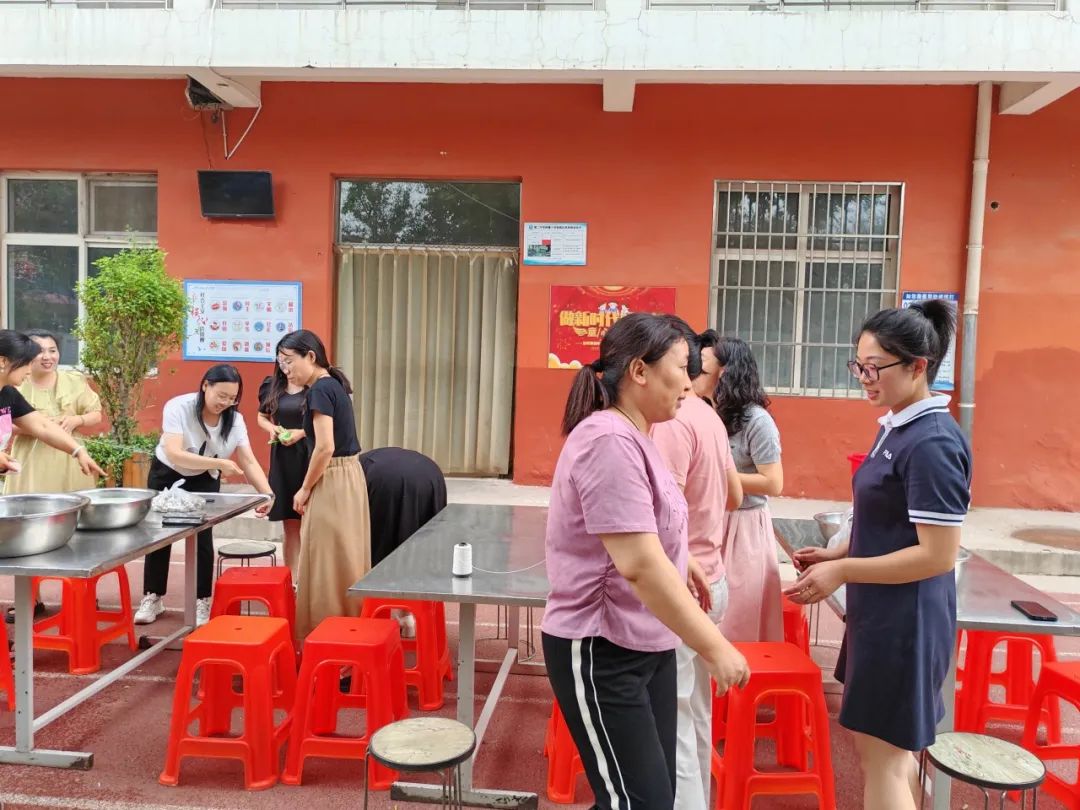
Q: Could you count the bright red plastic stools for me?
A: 11